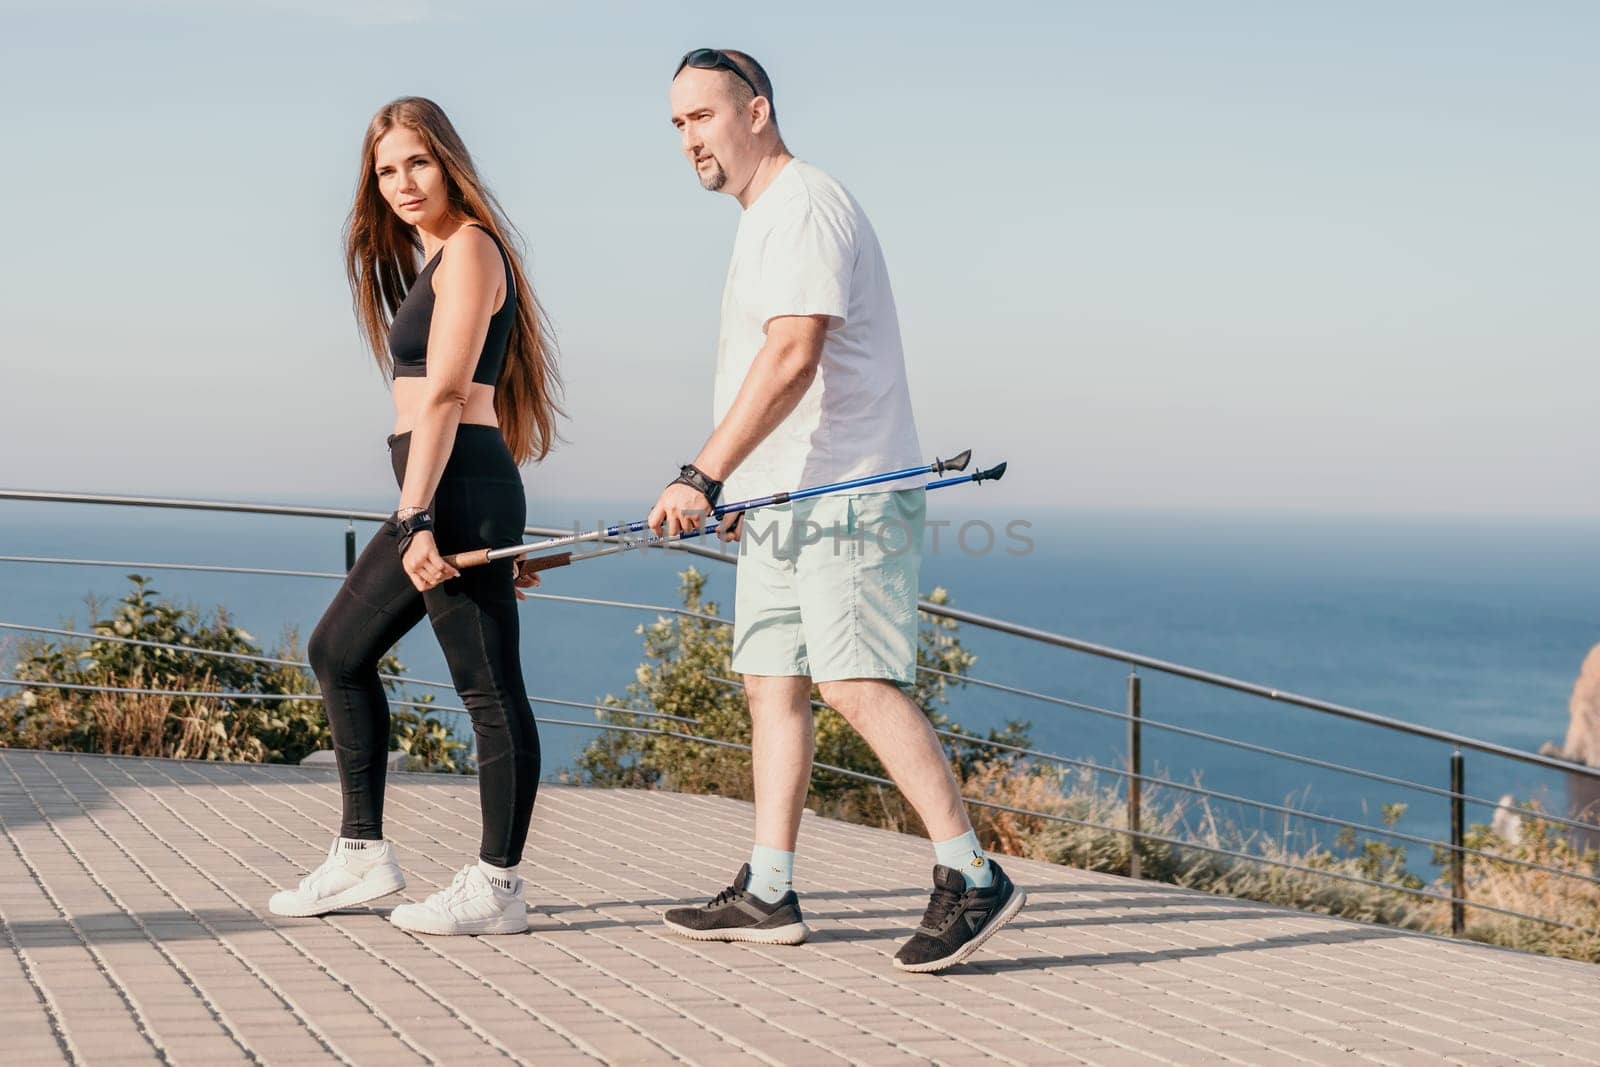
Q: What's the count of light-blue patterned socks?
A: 2